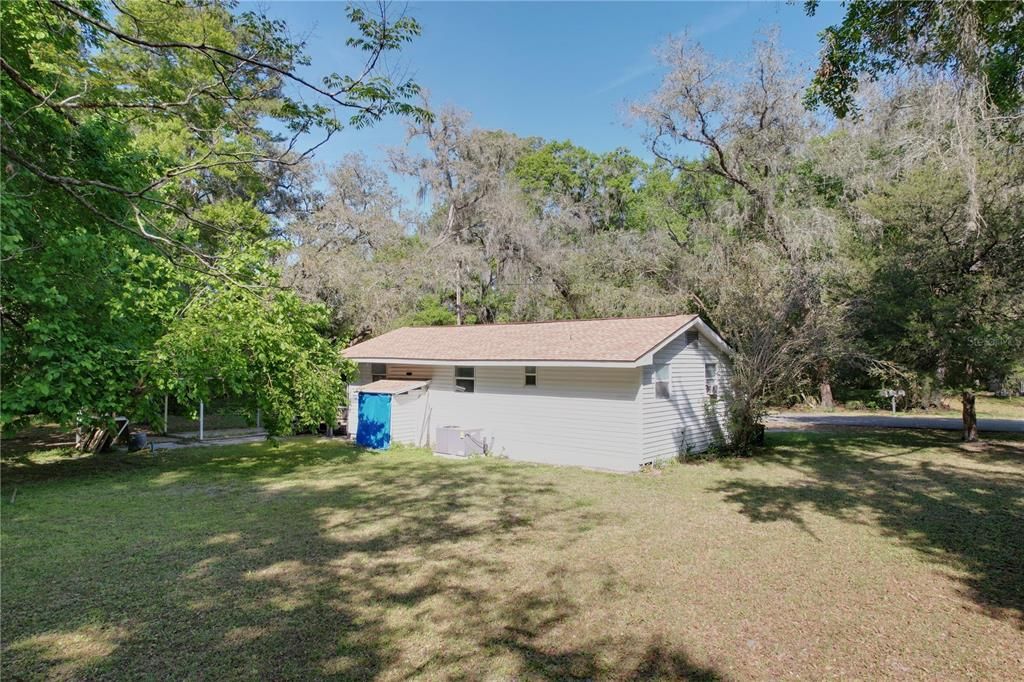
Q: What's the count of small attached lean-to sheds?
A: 1